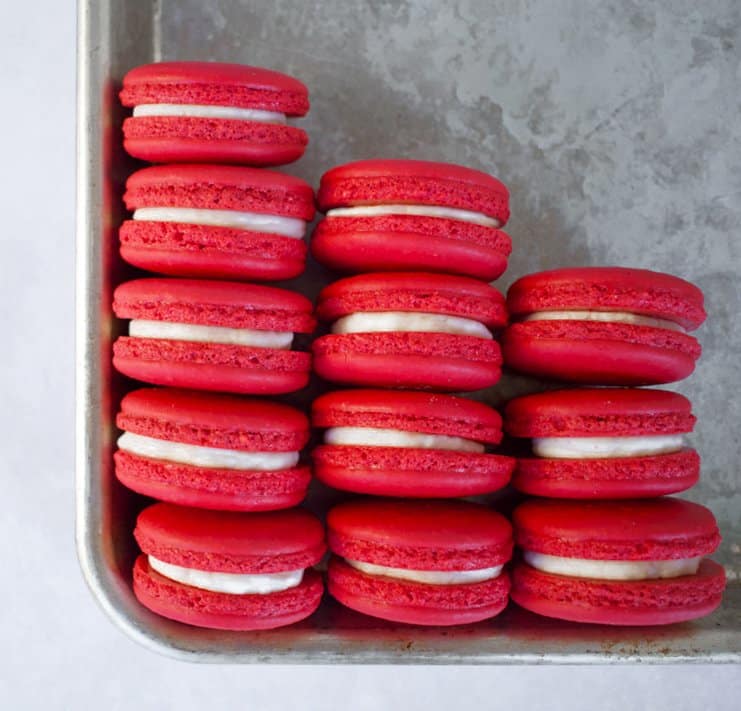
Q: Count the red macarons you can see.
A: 12